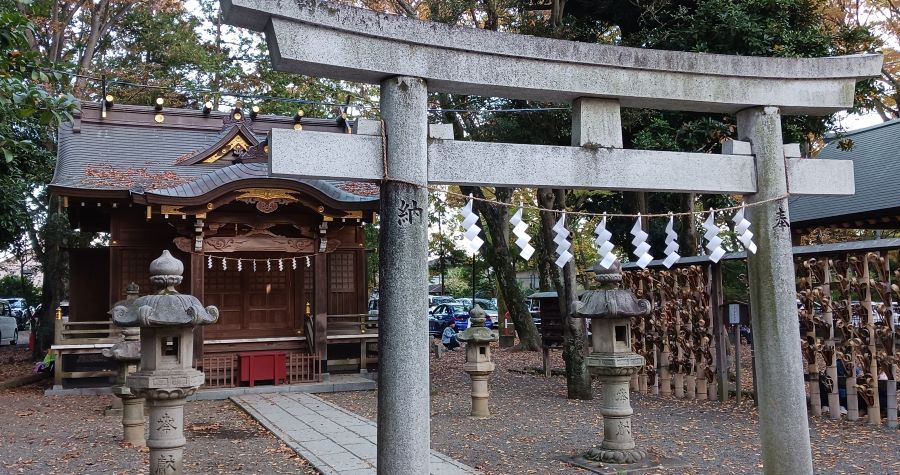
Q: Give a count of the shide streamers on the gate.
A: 8